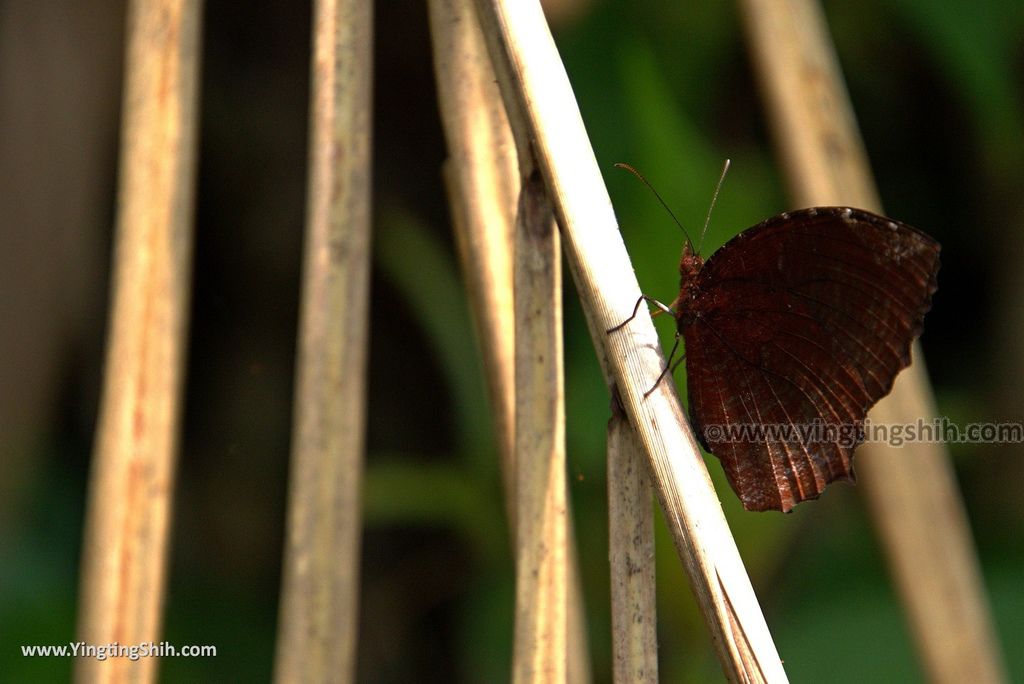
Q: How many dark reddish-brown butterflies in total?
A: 1